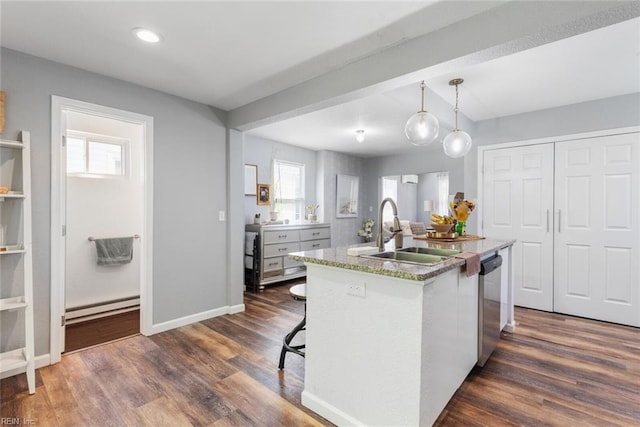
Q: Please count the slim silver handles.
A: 2